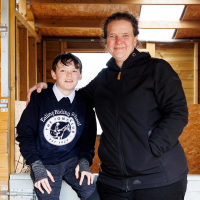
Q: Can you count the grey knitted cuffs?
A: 2